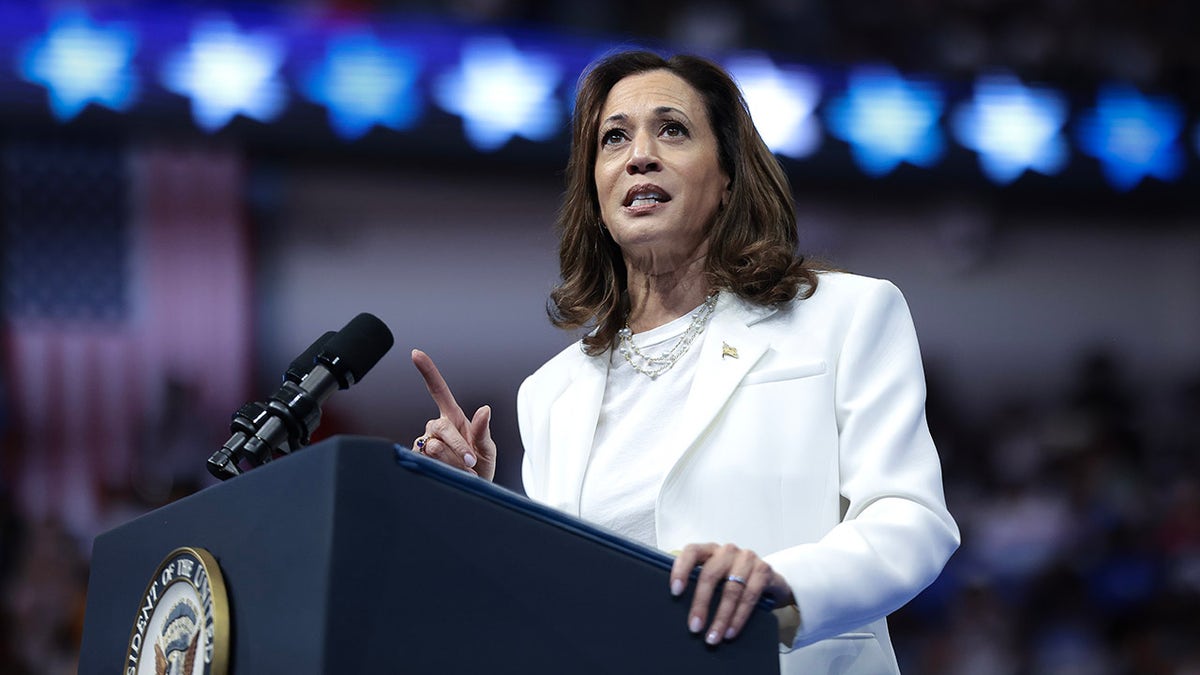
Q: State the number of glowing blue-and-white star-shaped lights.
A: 8